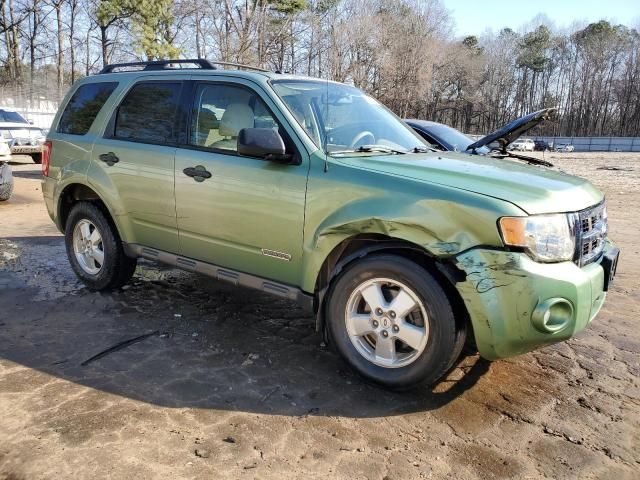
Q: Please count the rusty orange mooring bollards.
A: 0